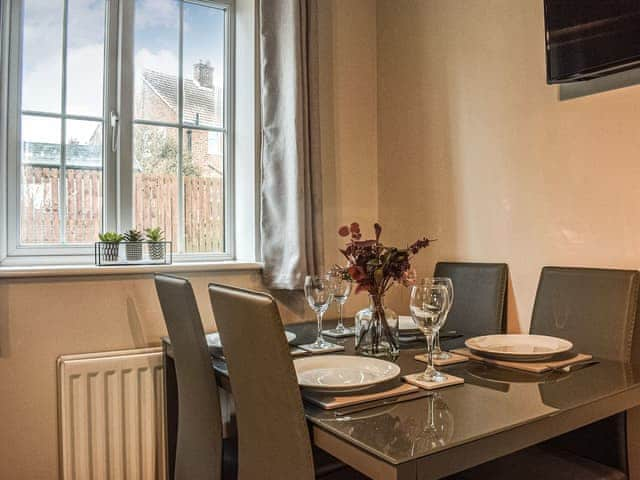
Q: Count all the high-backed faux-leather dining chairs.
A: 4